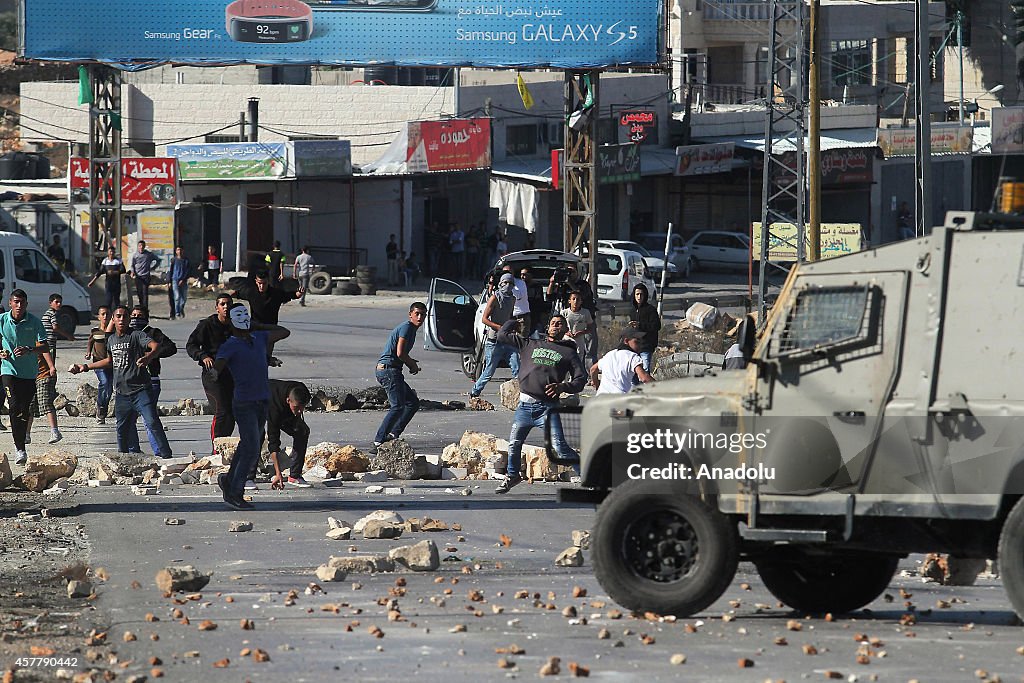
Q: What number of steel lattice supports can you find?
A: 3